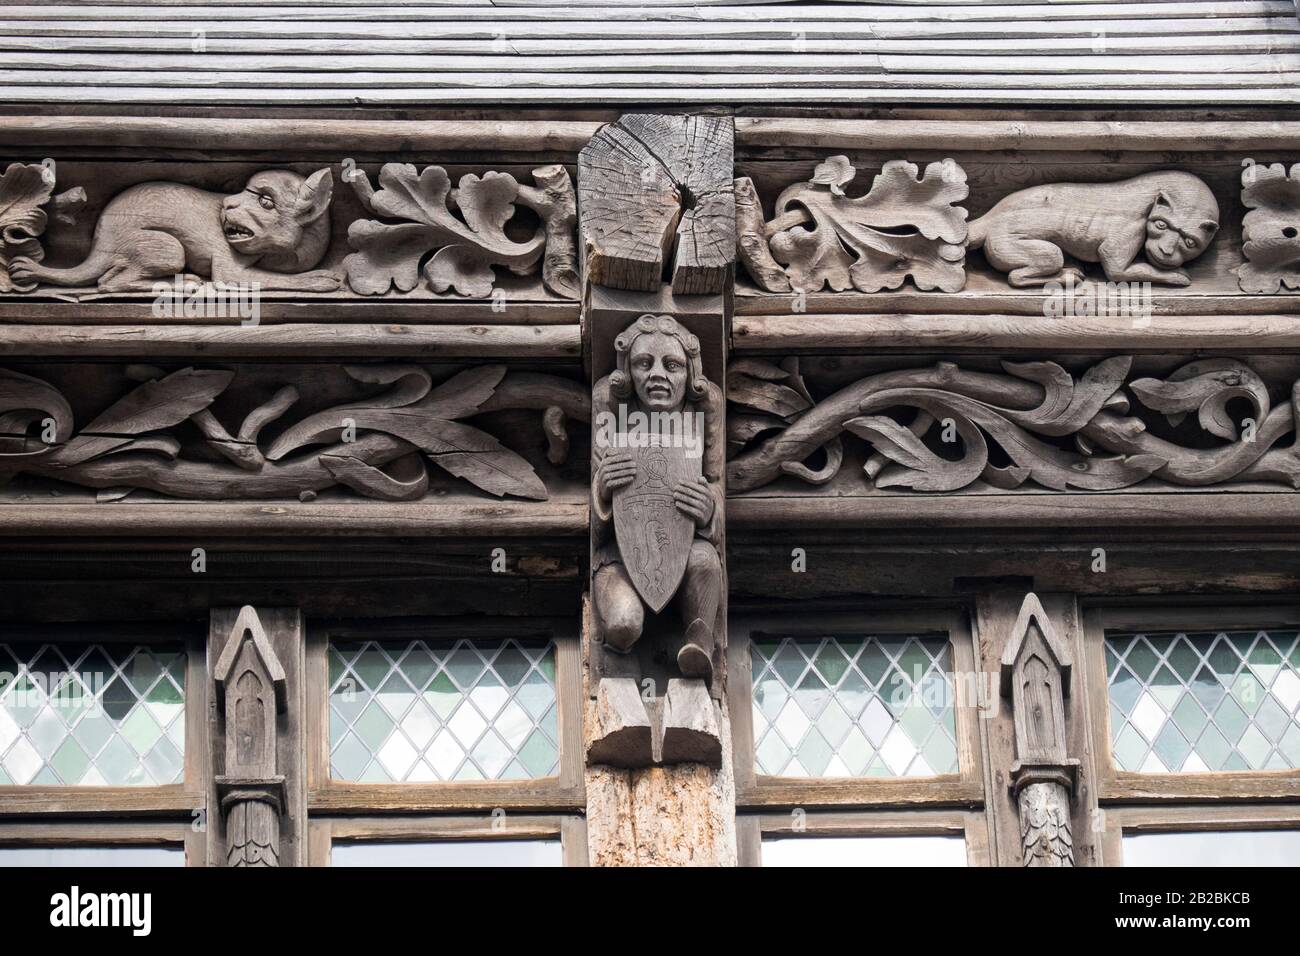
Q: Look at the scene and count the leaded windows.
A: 4